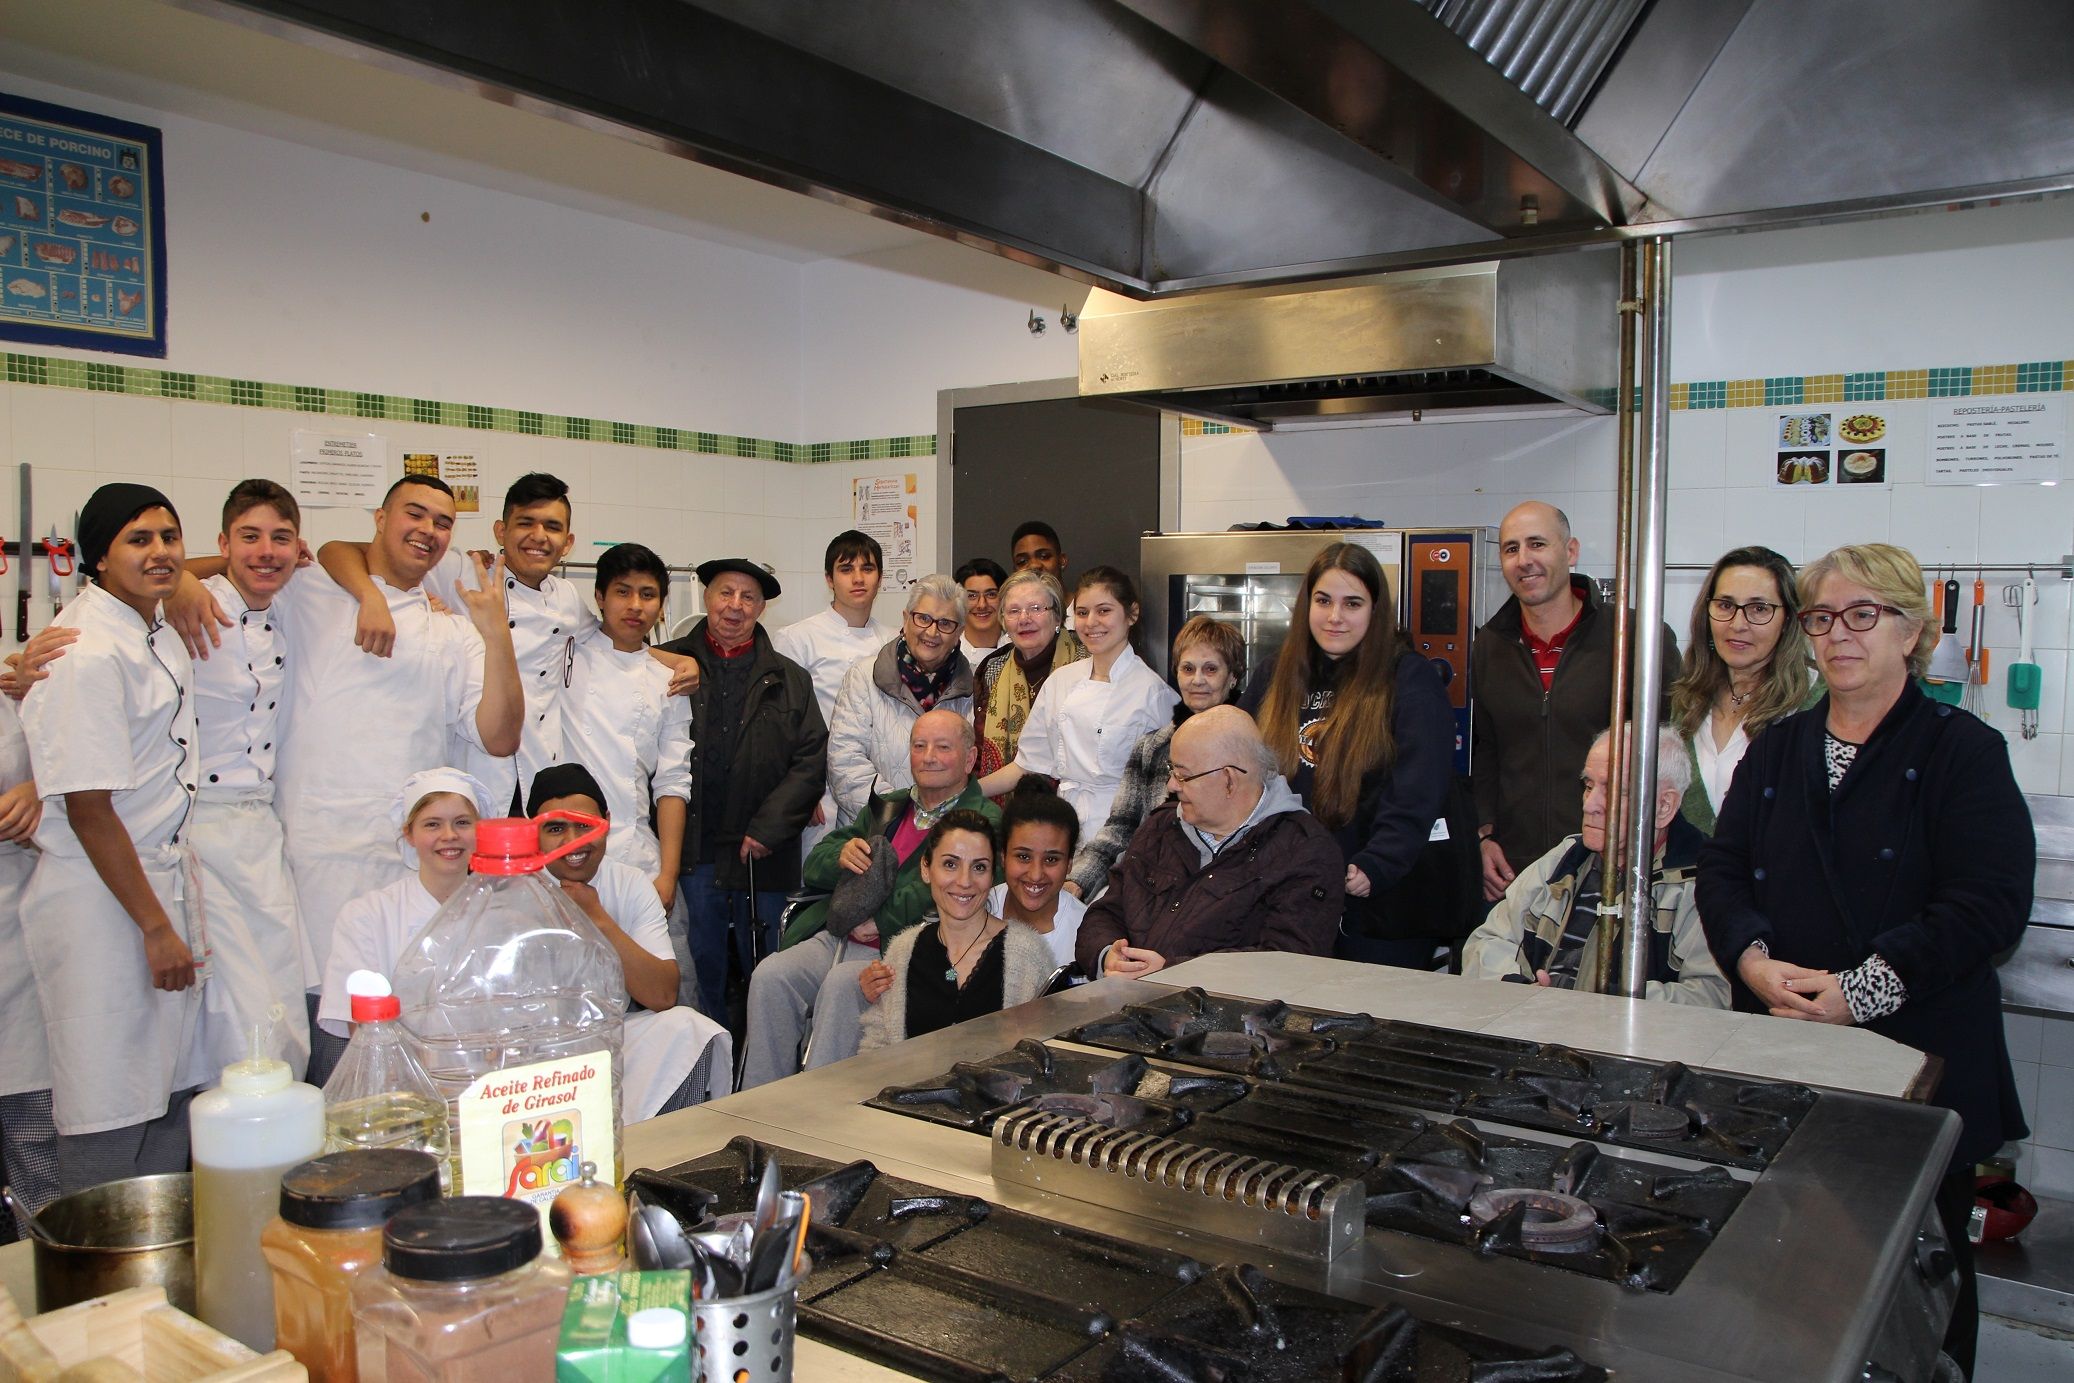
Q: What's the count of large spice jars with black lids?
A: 2